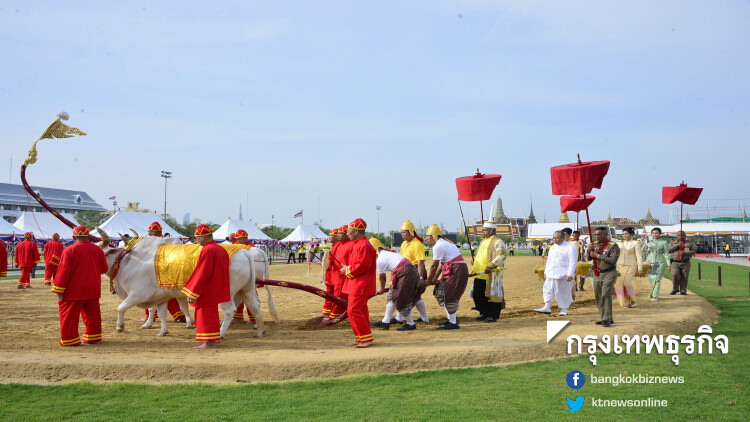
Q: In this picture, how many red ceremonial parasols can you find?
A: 4